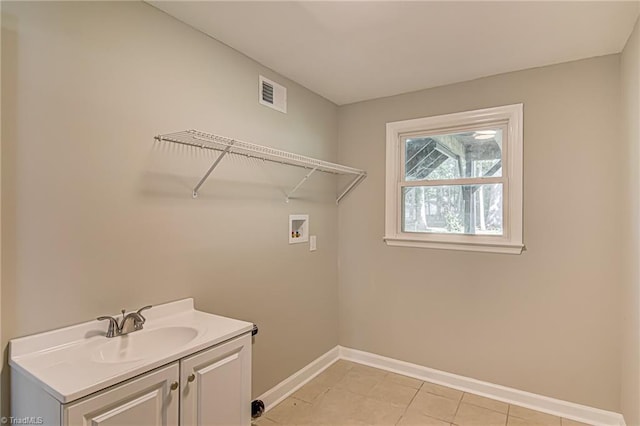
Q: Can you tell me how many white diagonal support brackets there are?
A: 3